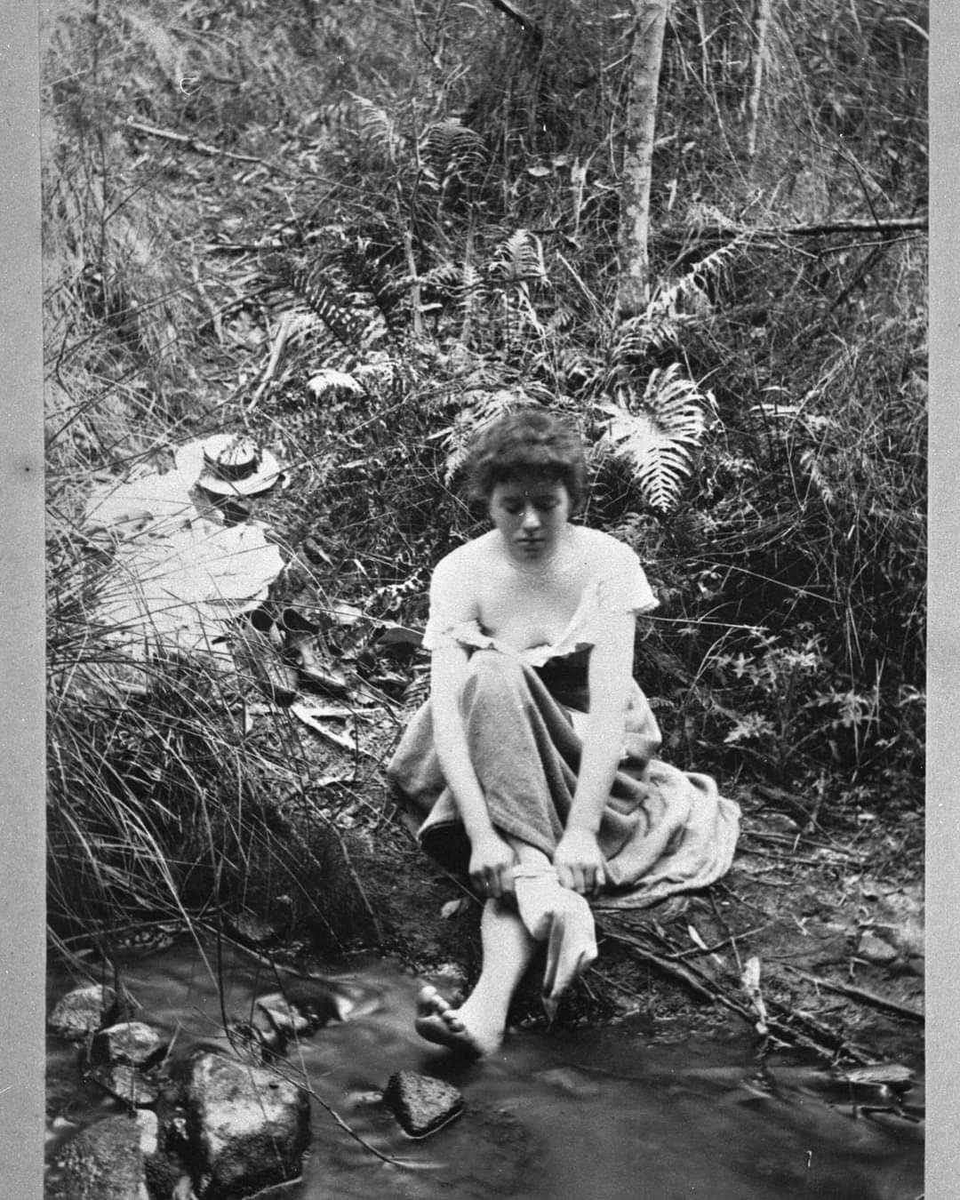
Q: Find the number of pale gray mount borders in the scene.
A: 2